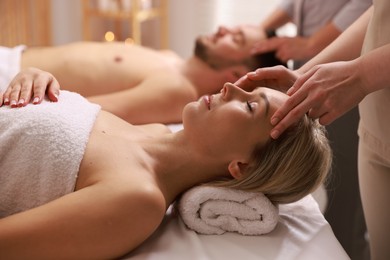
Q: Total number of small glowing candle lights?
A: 2